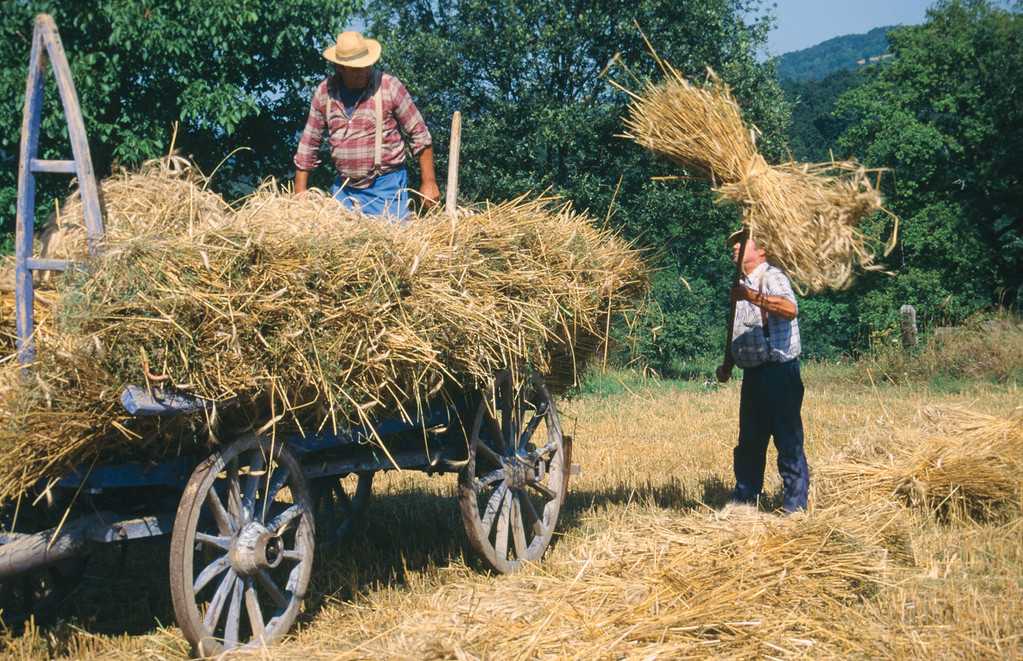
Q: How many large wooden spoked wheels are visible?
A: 2